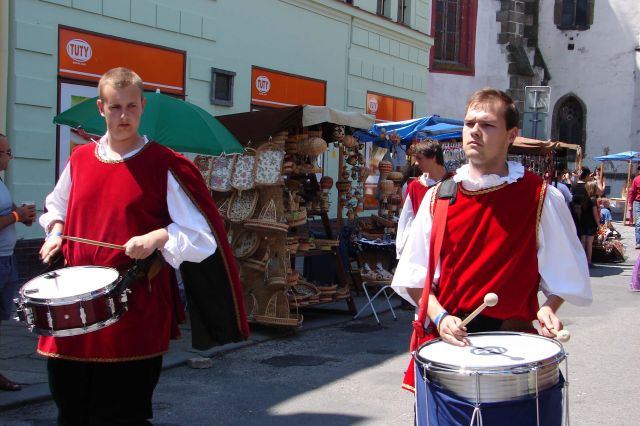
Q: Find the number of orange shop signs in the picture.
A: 3